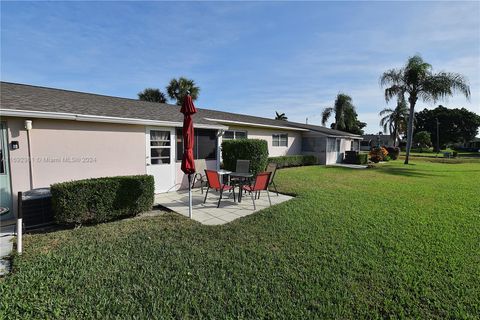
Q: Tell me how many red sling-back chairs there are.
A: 2